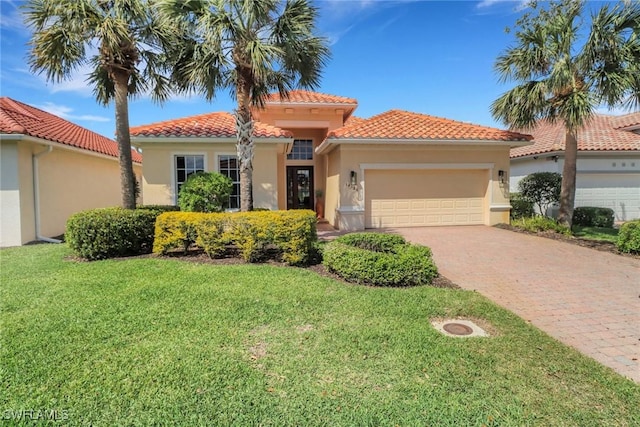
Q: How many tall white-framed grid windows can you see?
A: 2